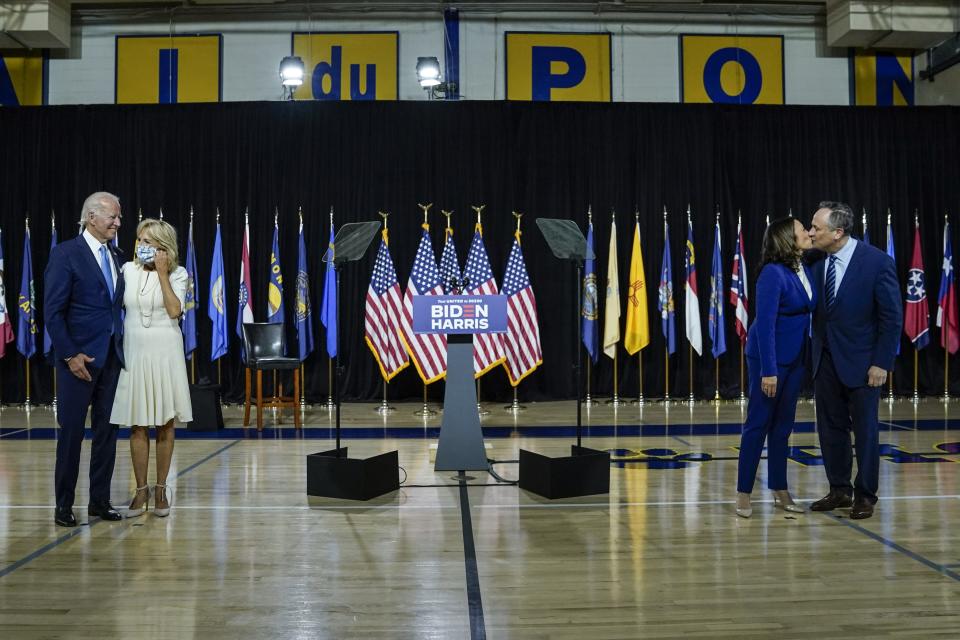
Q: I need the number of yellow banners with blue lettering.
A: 6